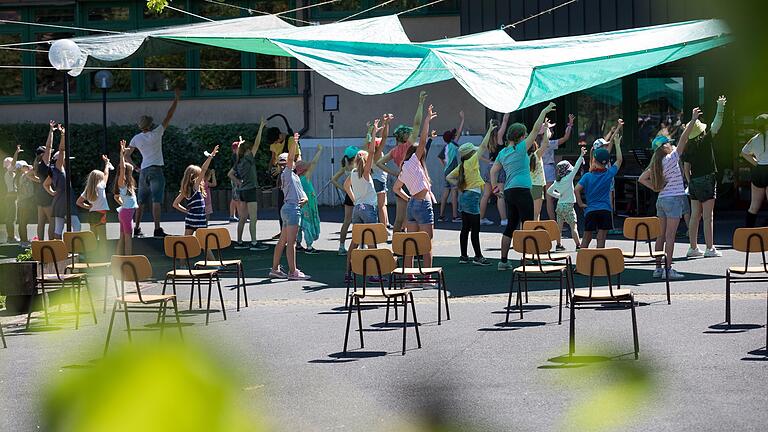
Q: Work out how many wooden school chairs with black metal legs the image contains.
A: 13